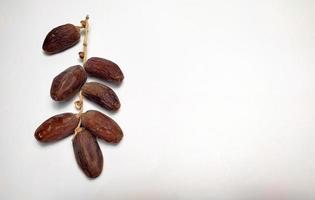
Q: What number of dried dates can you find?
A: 7